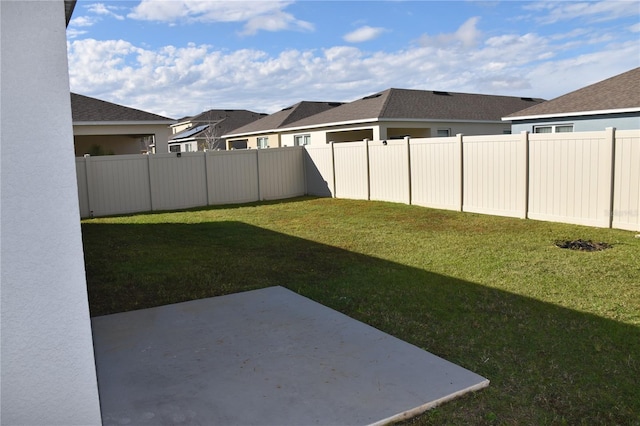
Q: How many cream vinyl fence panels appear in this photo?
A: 12